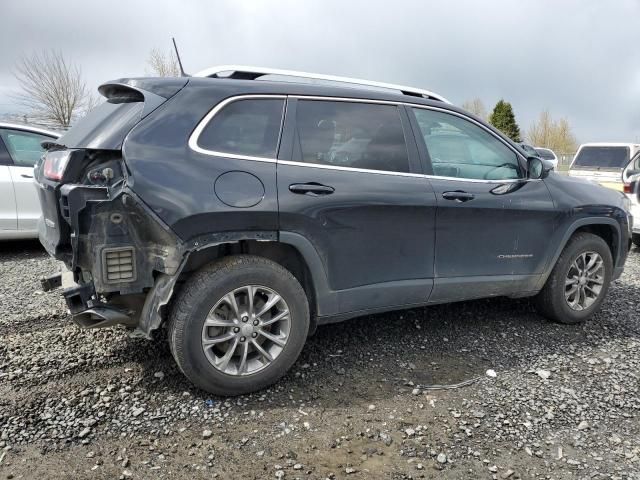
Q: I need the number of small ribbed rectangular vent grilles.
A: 1